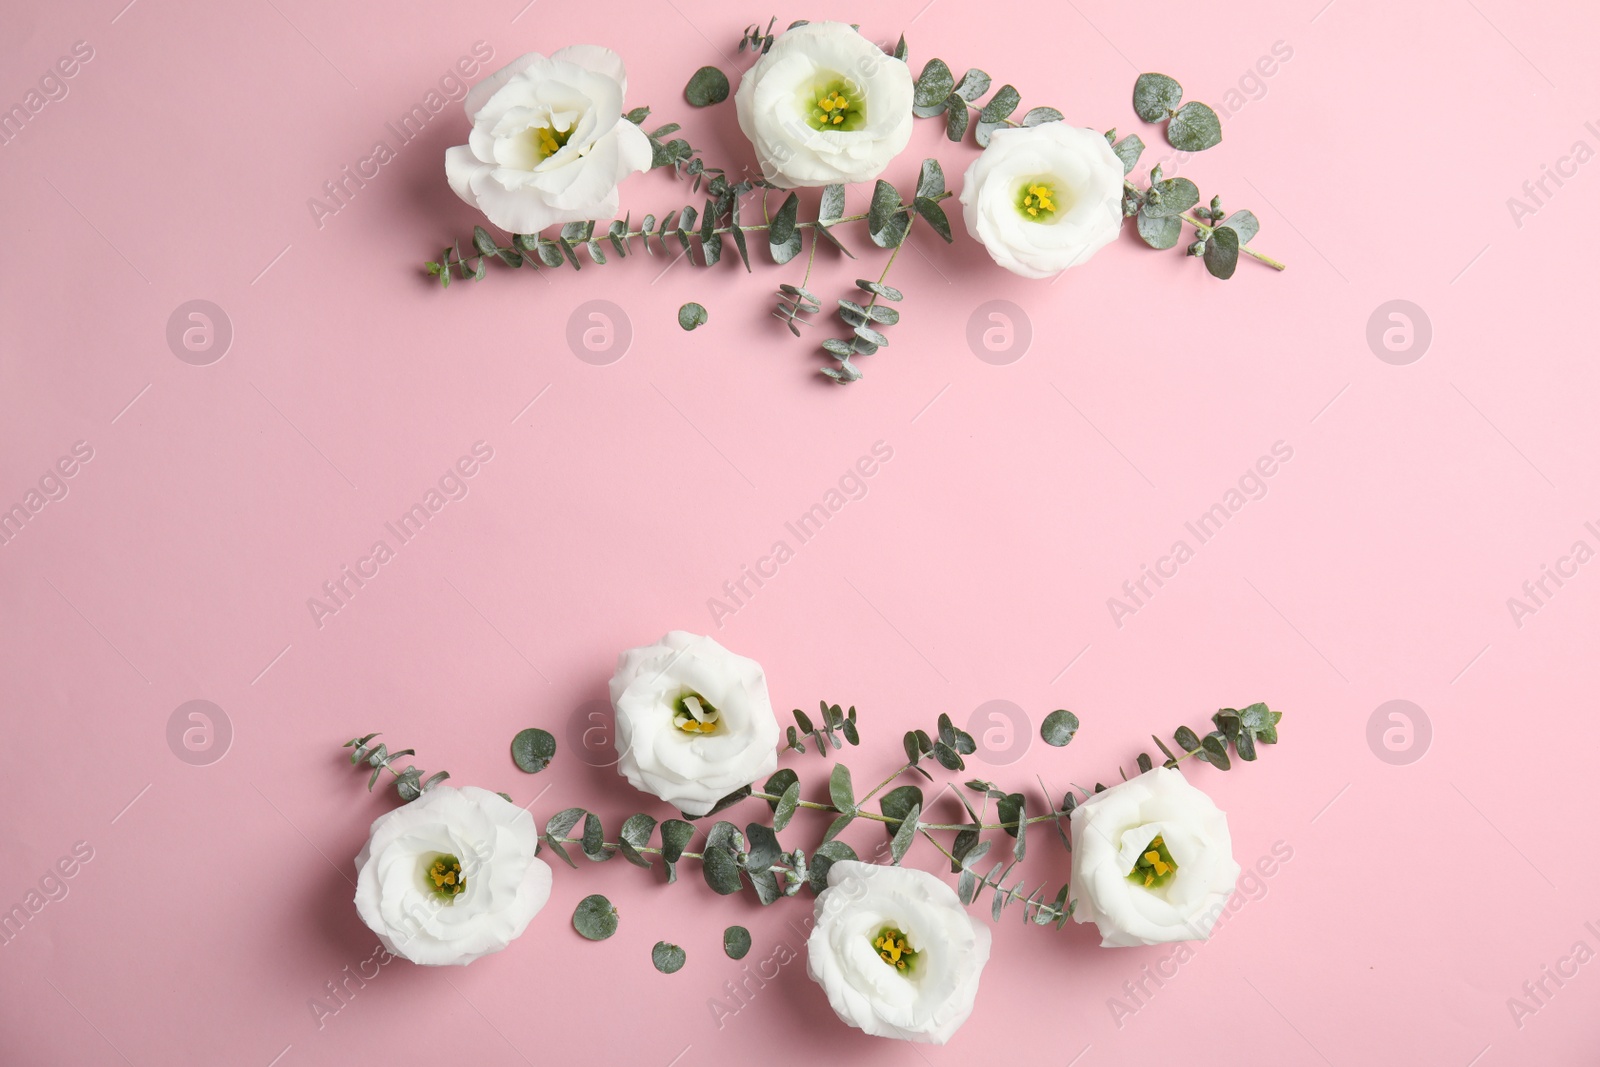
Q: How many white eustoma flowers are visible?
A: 7